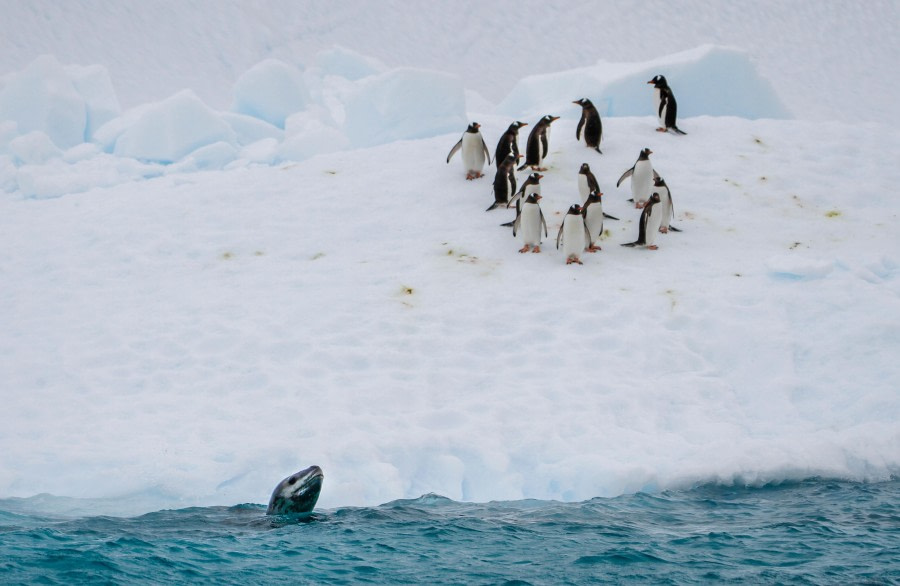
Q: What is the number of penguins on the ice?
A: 14